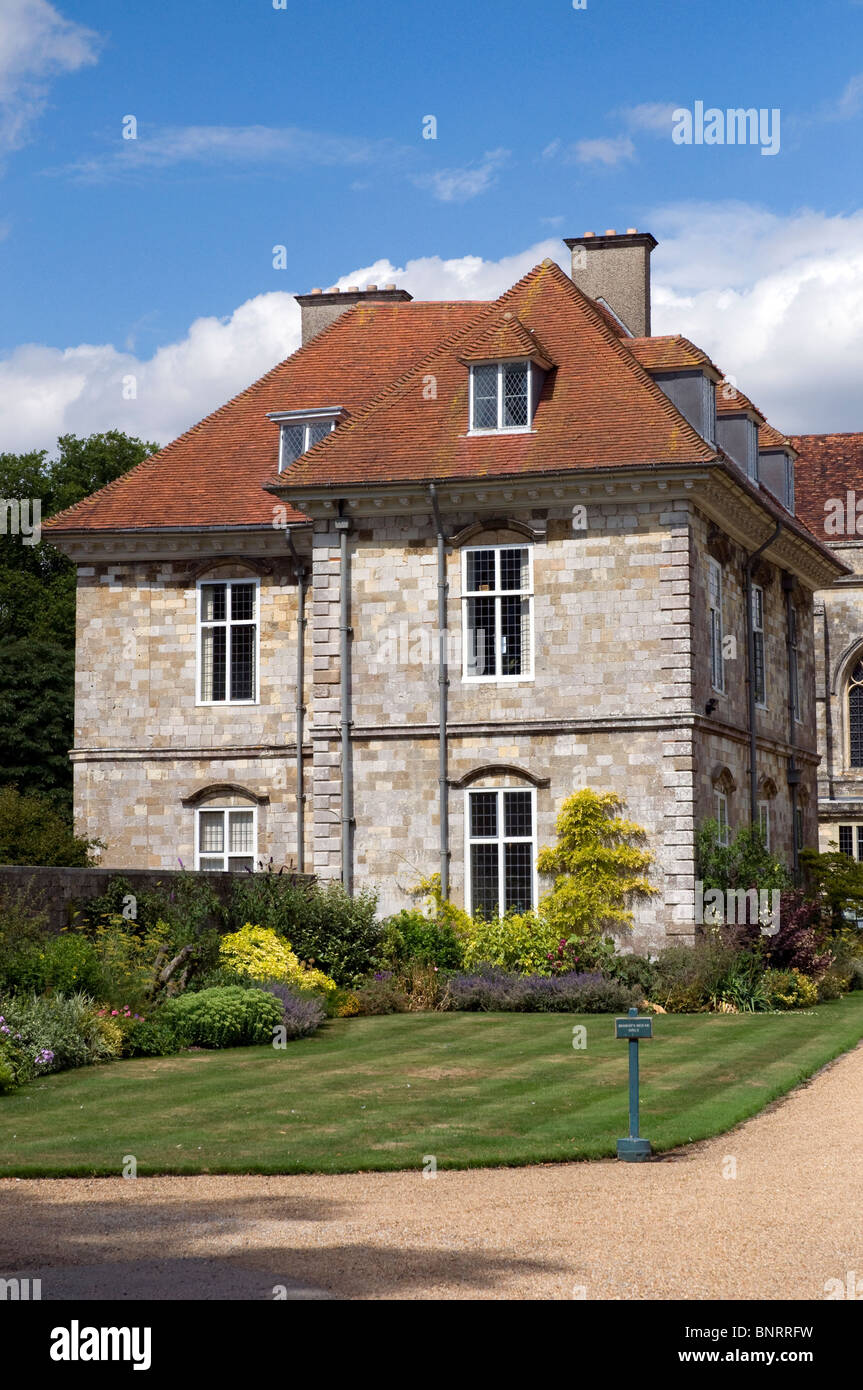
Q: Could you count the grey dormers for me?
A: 3